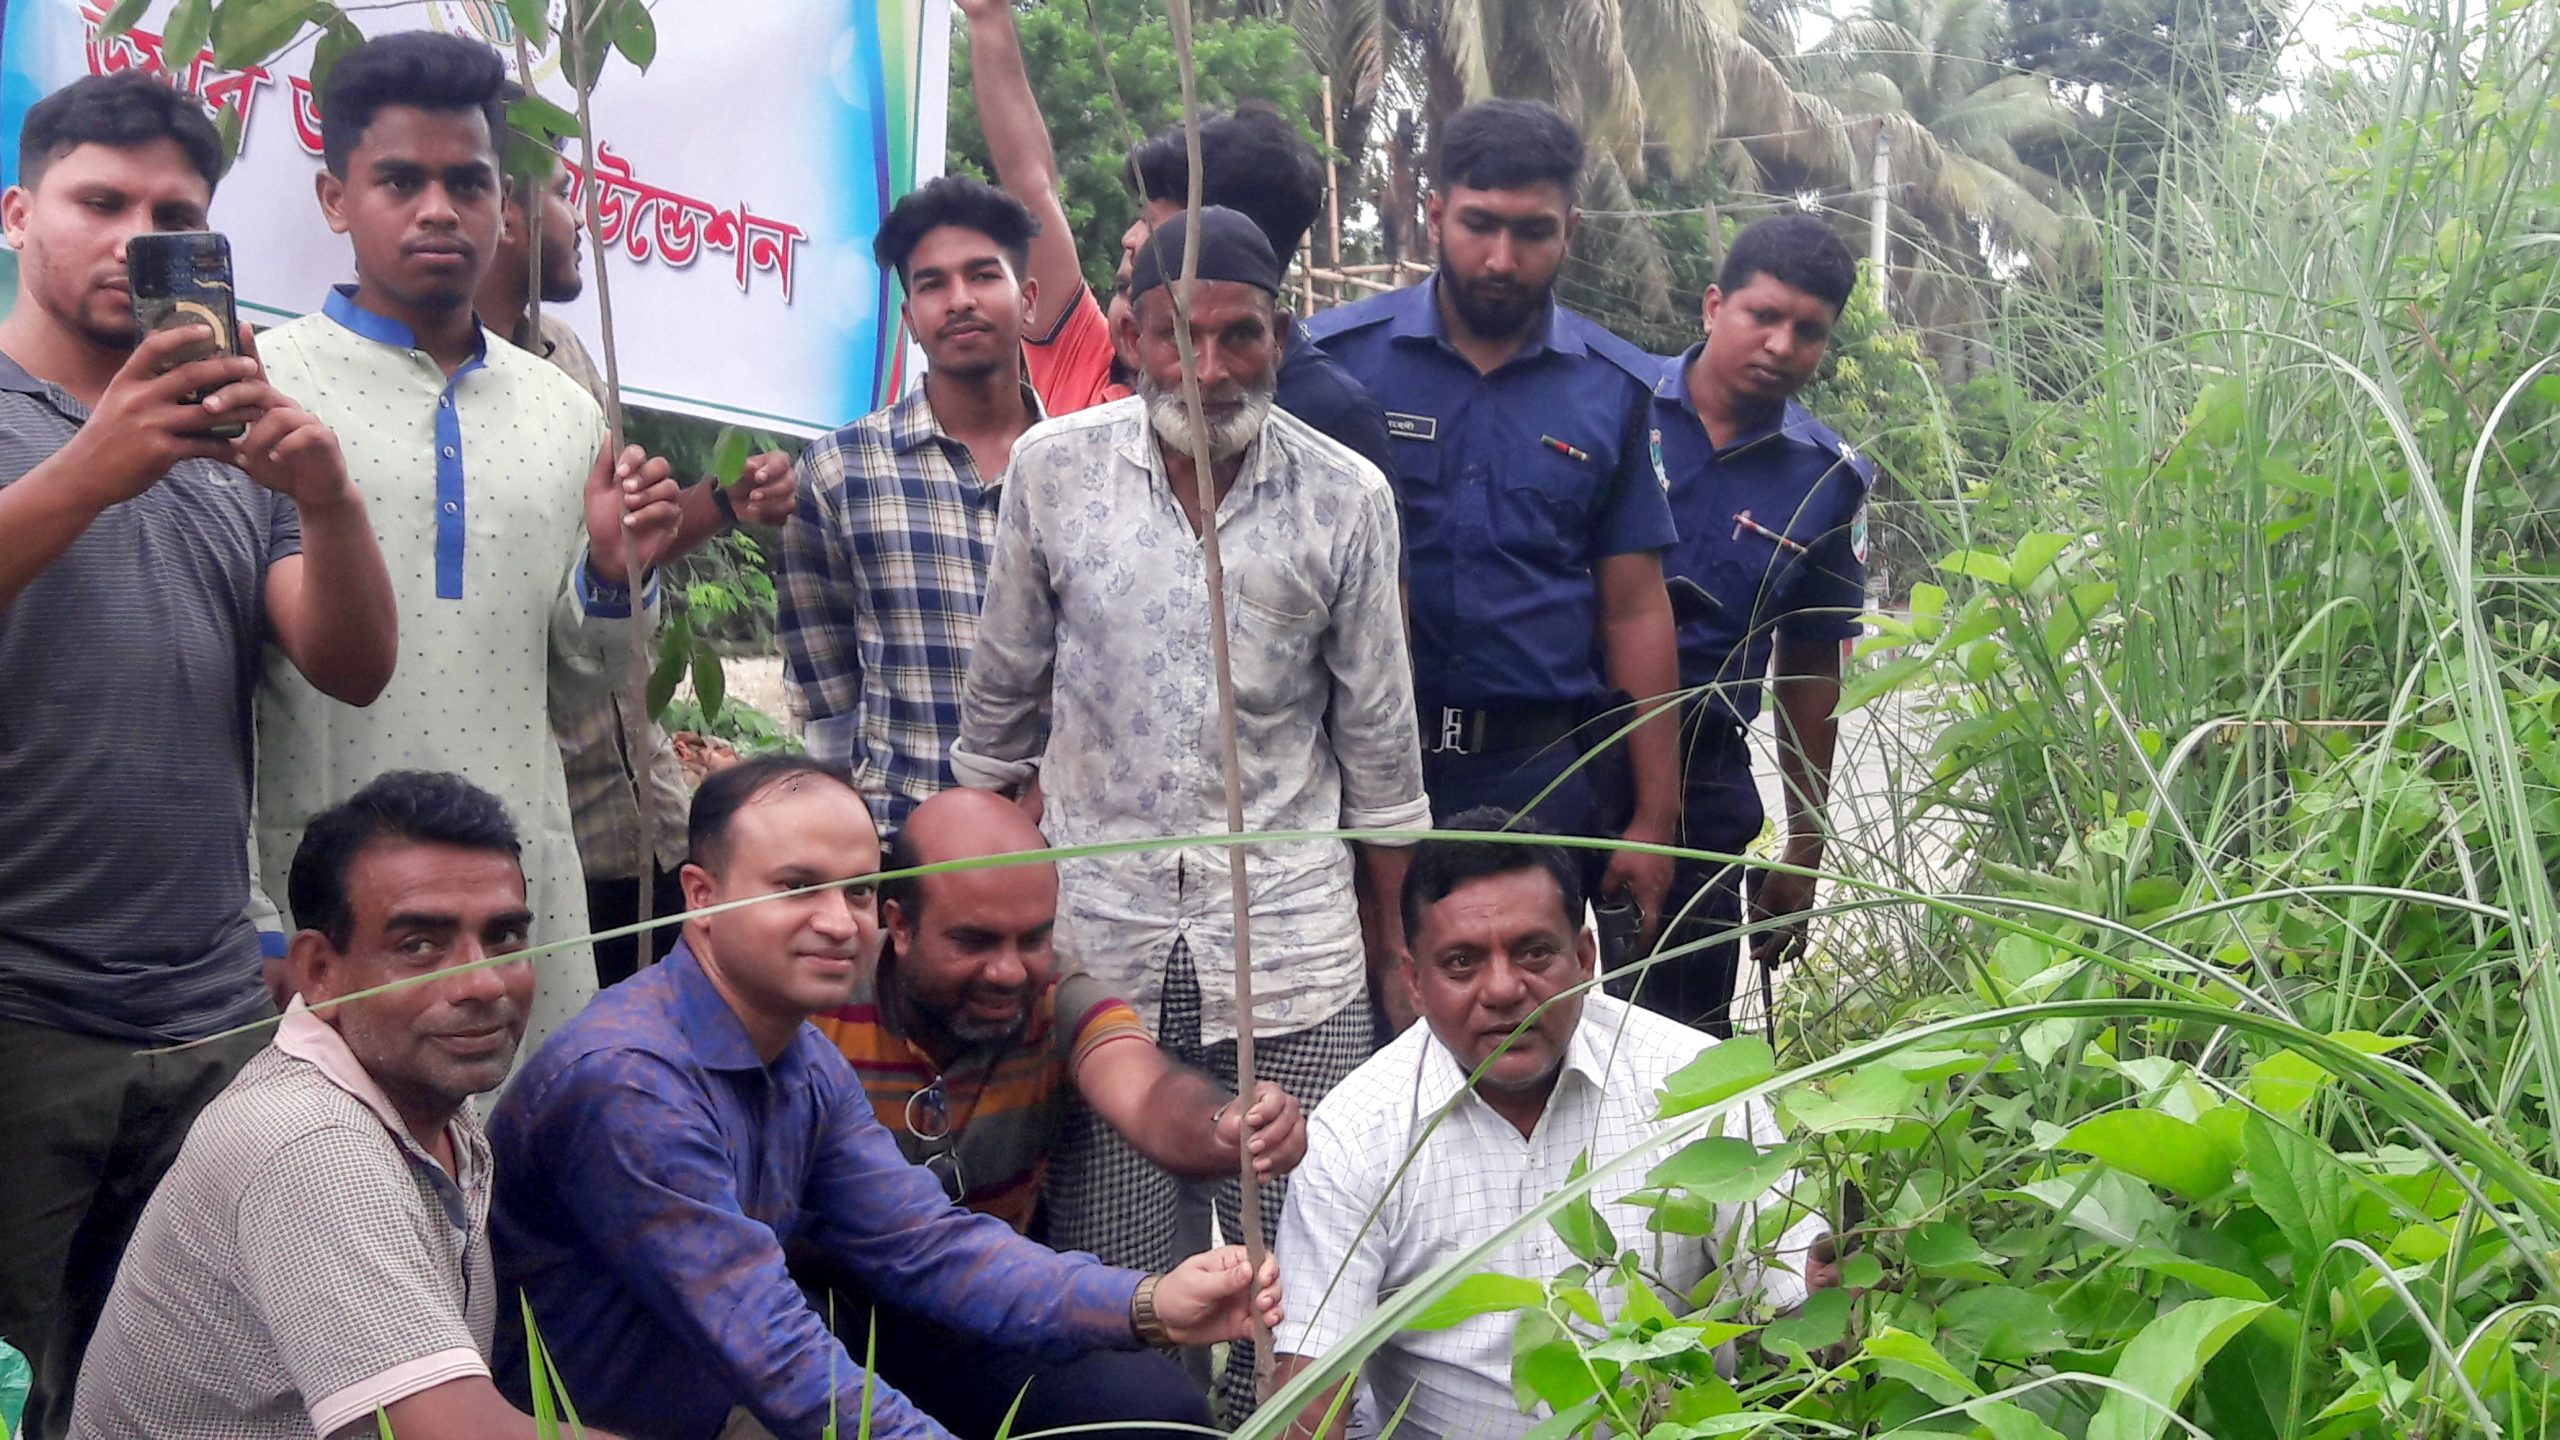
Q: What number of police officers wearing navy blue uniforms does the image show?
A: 2